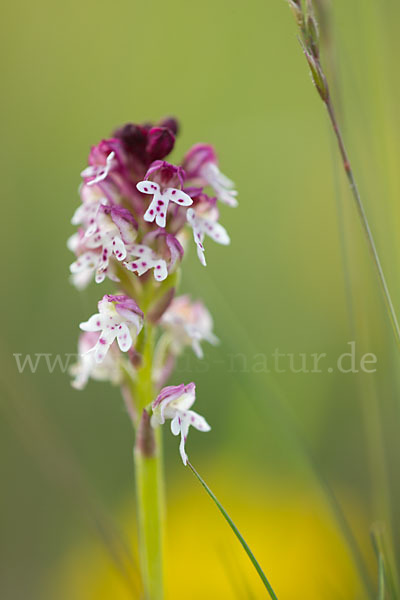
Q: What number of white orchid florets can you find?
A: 12